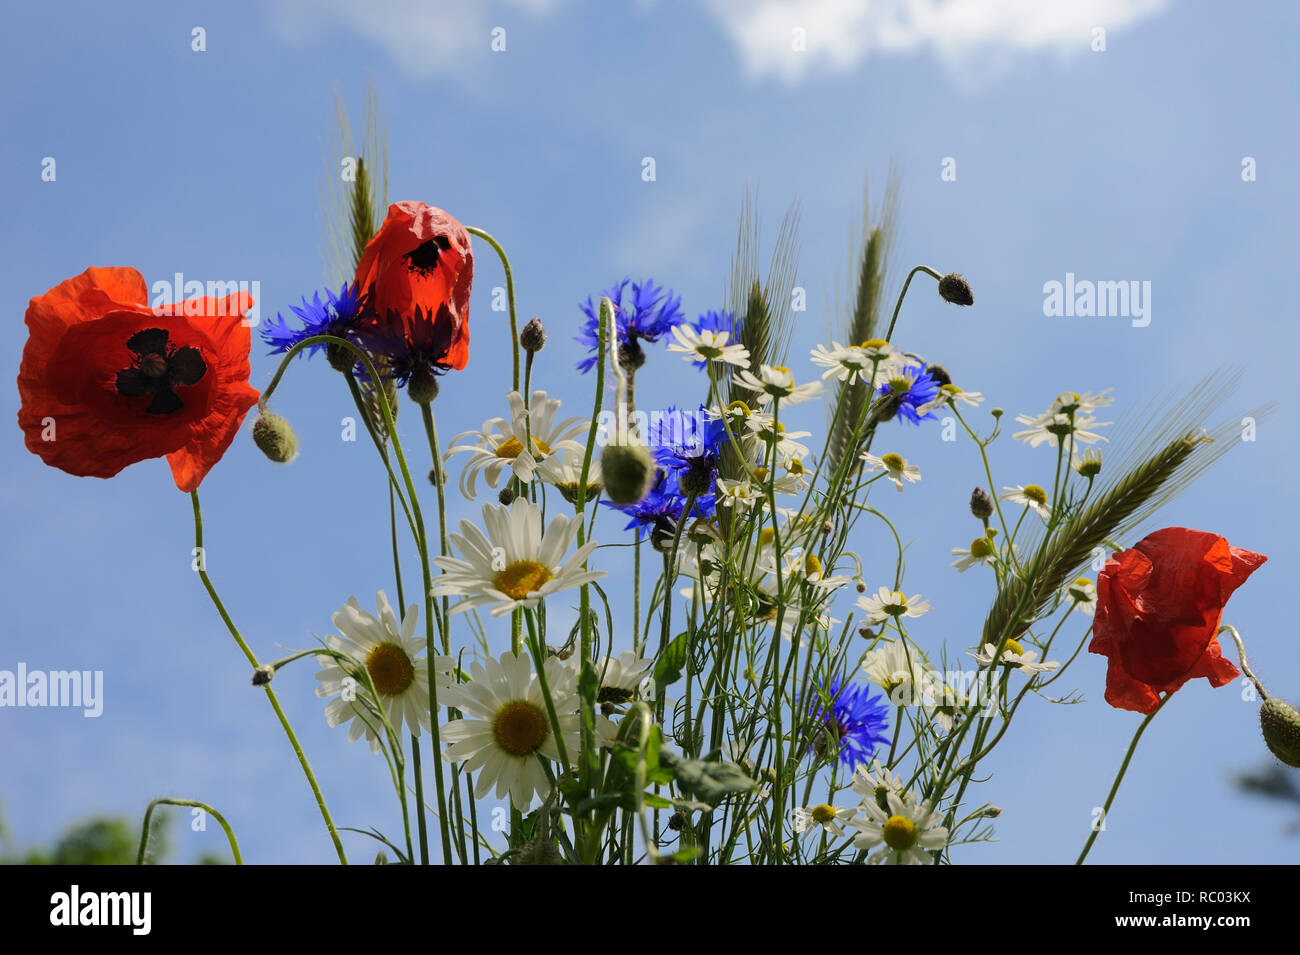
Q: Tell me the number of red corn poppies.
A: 3